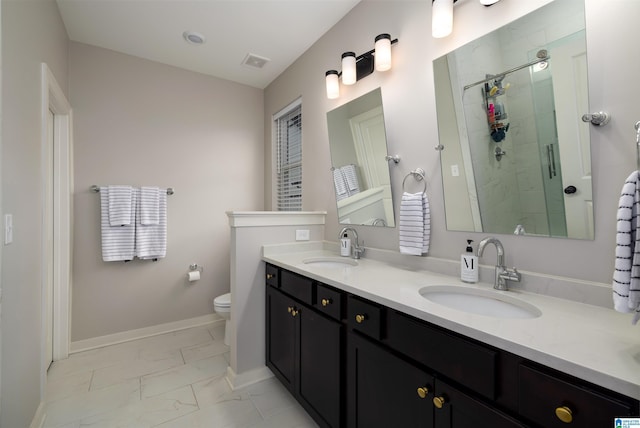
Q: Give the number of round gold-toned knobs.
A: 8